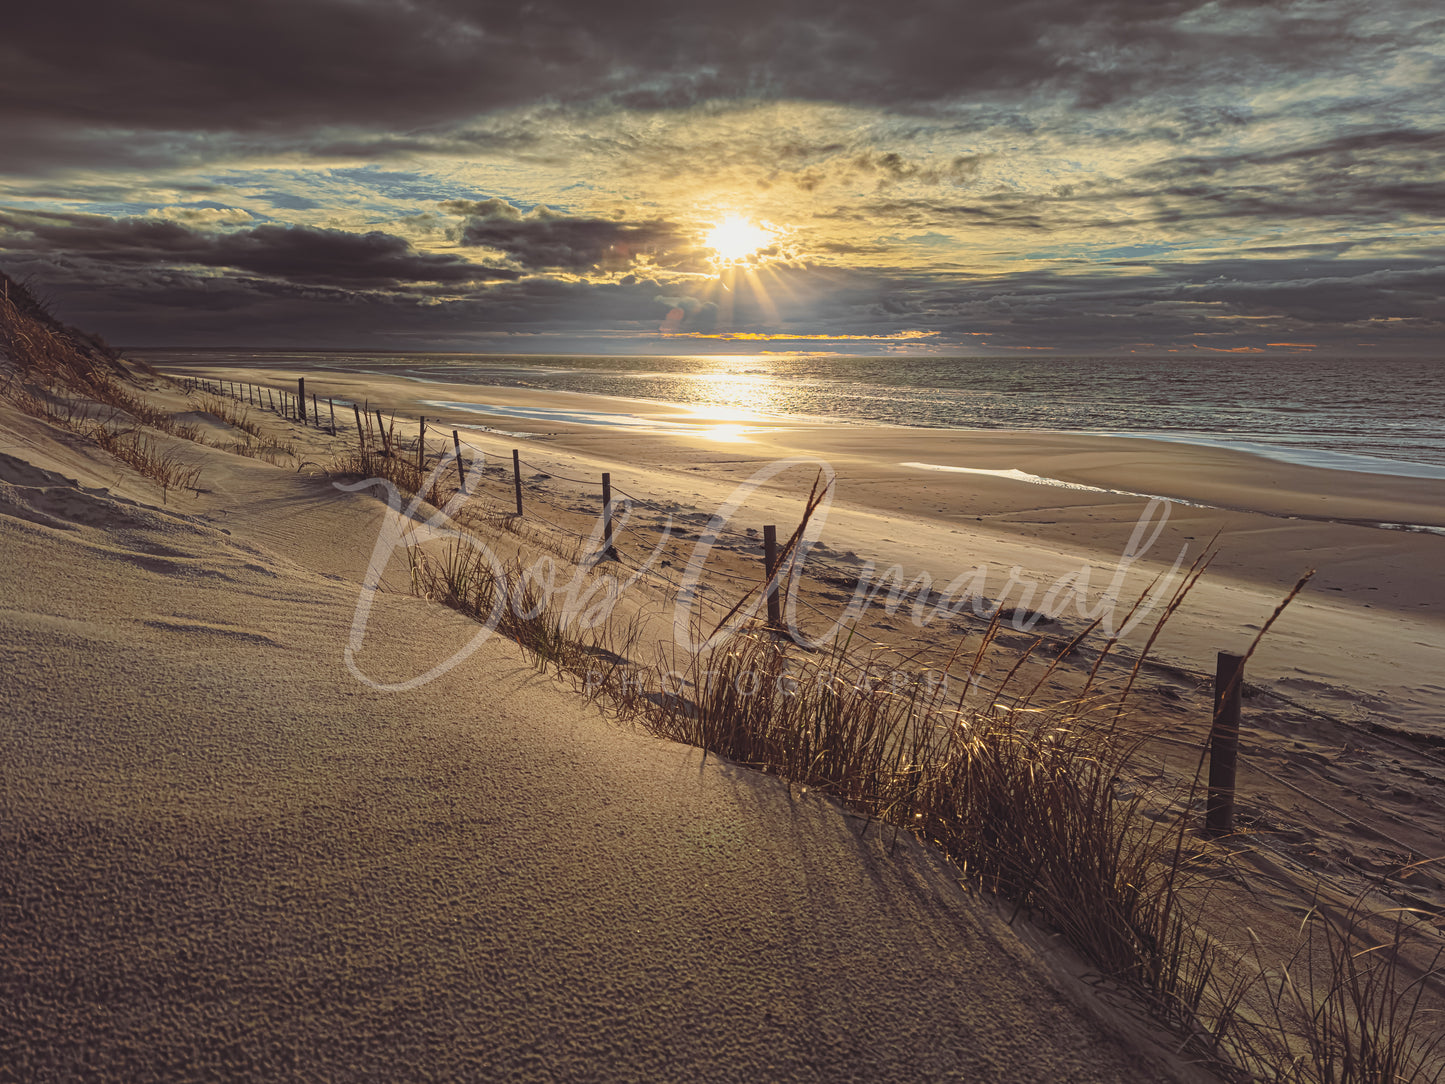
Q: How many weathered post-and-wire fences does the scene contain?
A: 1